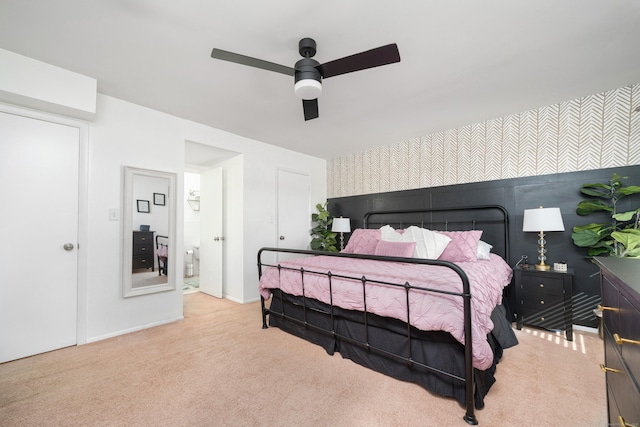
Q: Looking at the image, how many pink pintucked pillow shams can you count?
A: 2